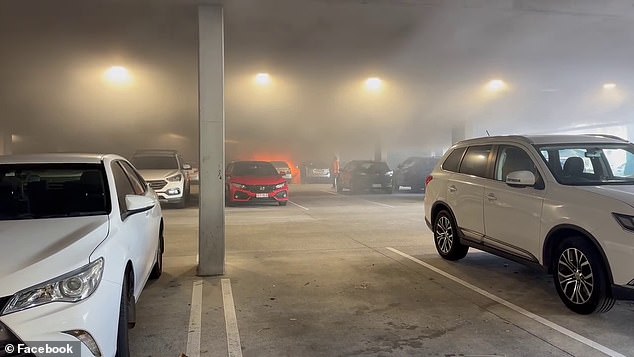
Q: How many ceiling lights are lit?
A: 5